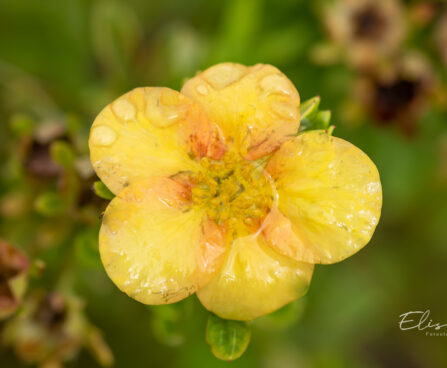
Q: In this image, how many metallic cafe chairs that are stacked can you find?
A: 0